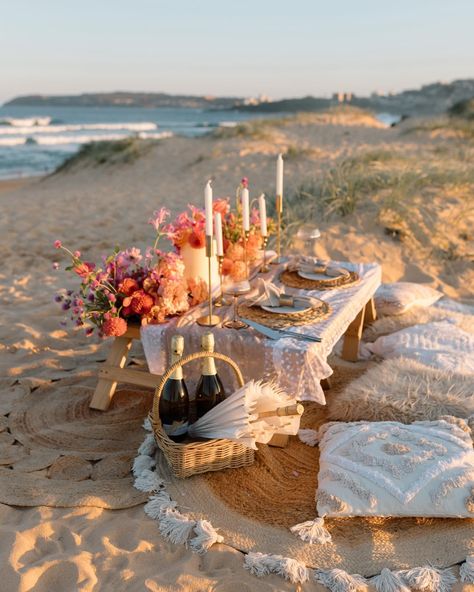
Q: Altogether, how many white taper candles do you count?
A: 5